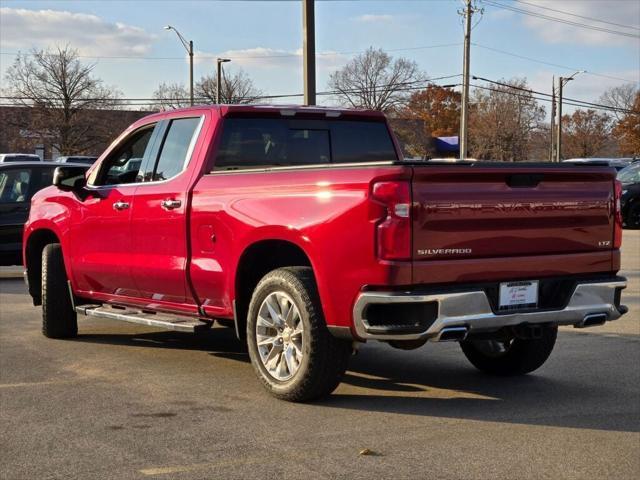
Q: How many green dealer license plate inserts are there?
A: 0